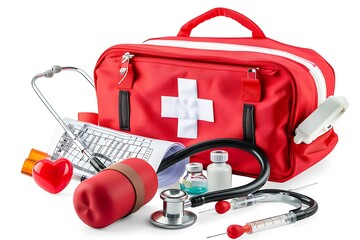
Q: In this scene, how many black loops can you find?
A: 2